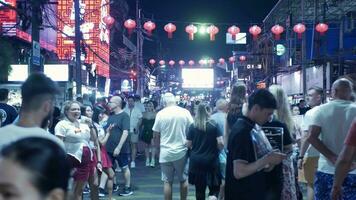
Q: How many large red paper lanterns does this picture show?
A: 11